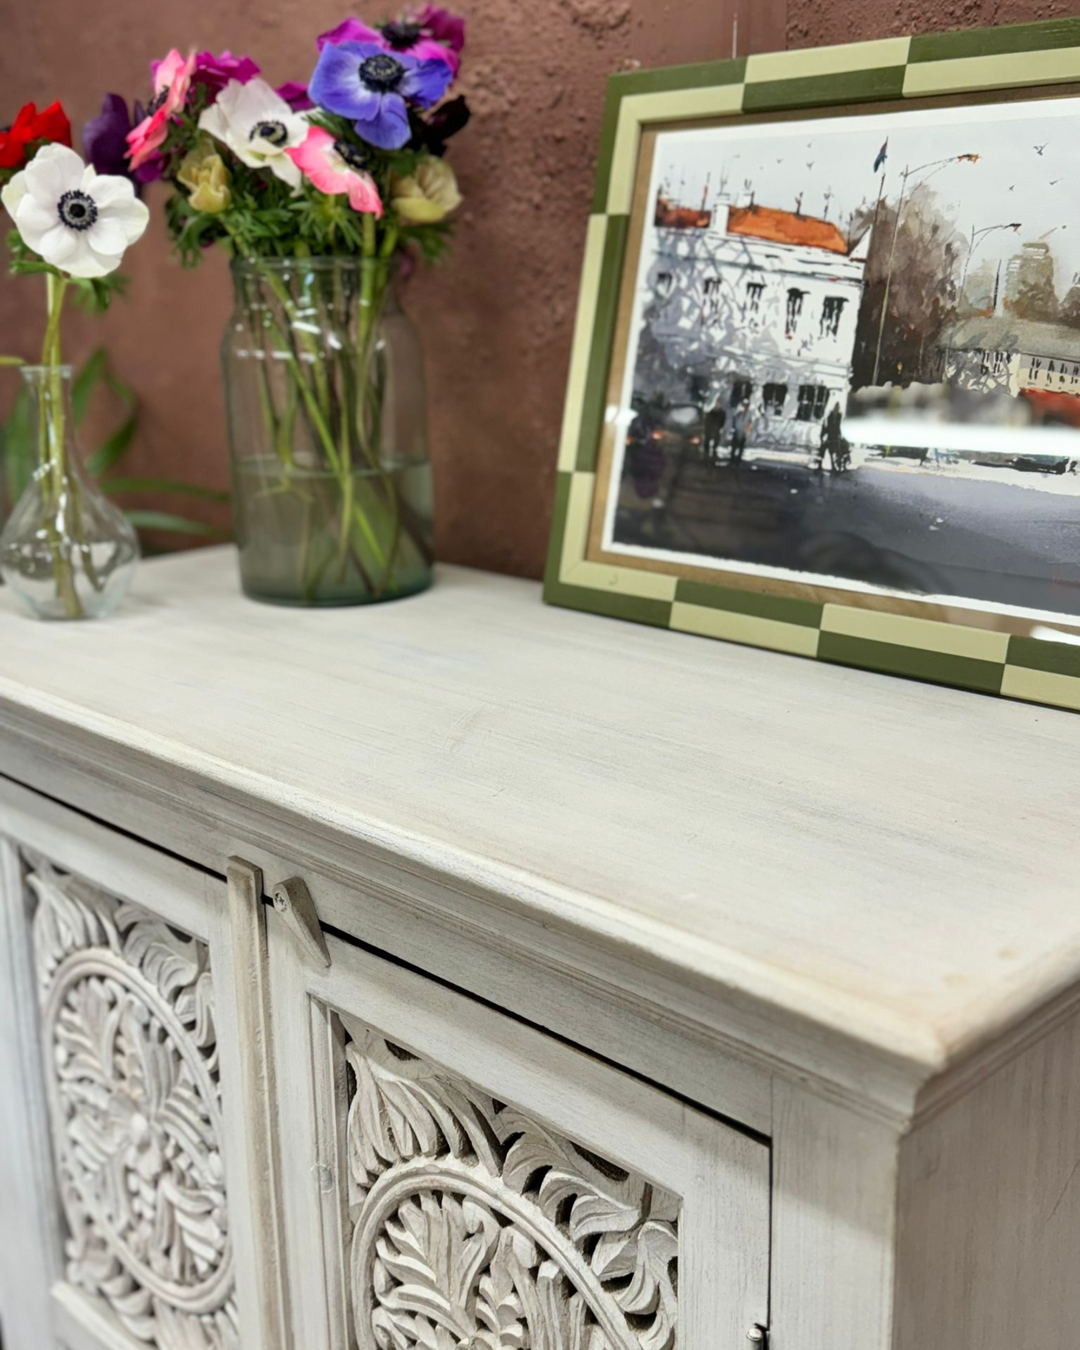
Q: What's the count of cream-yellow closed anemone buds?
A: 2